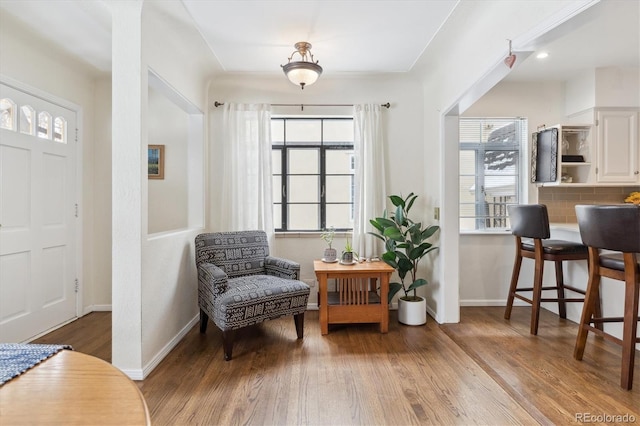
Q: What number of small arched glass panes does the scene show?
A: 4